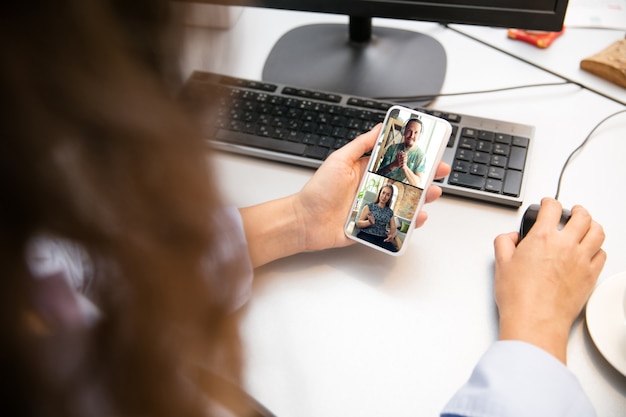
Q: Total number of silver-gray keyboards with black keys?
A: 1